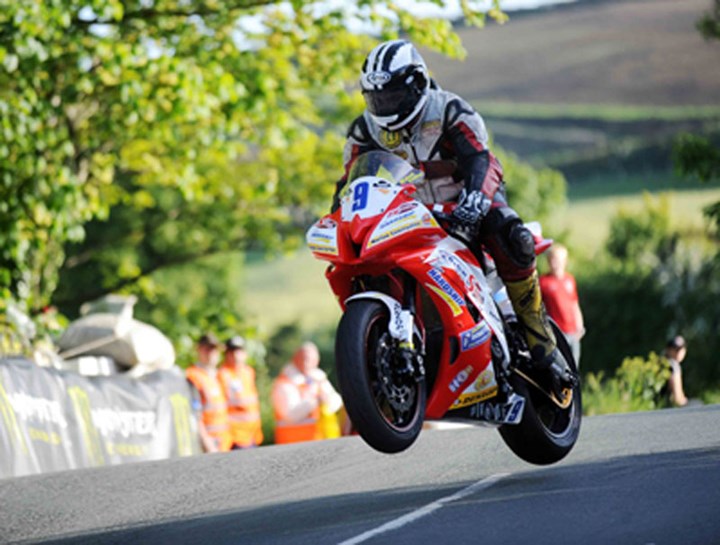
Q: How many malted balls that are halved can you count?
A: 0